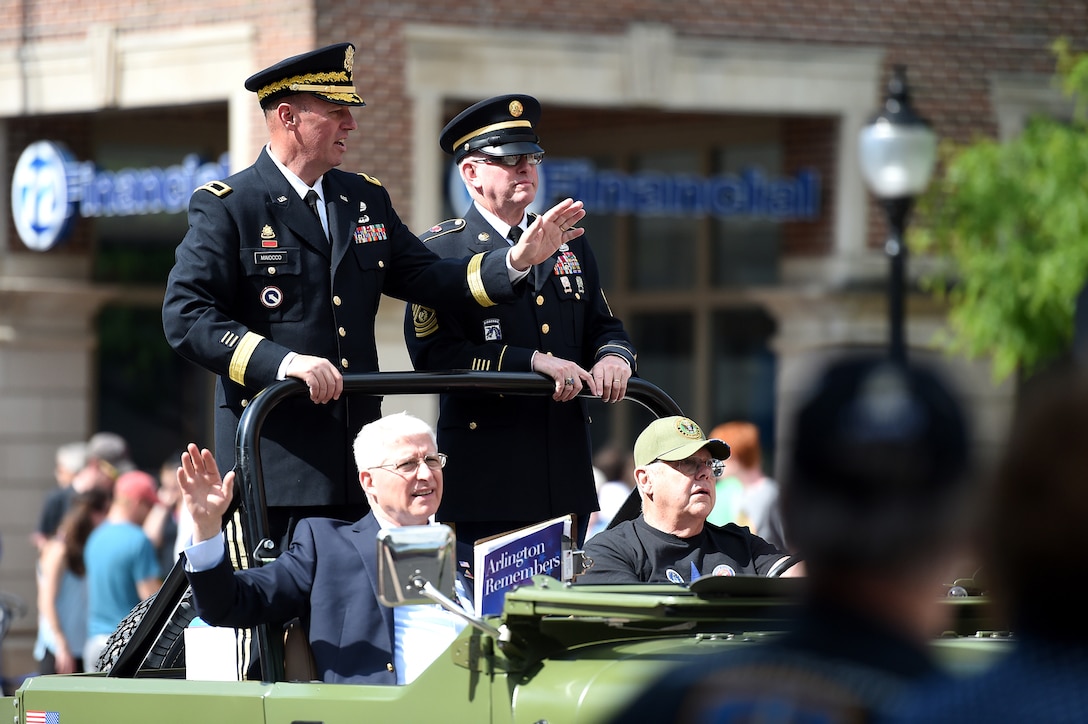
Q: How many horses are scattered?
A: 0